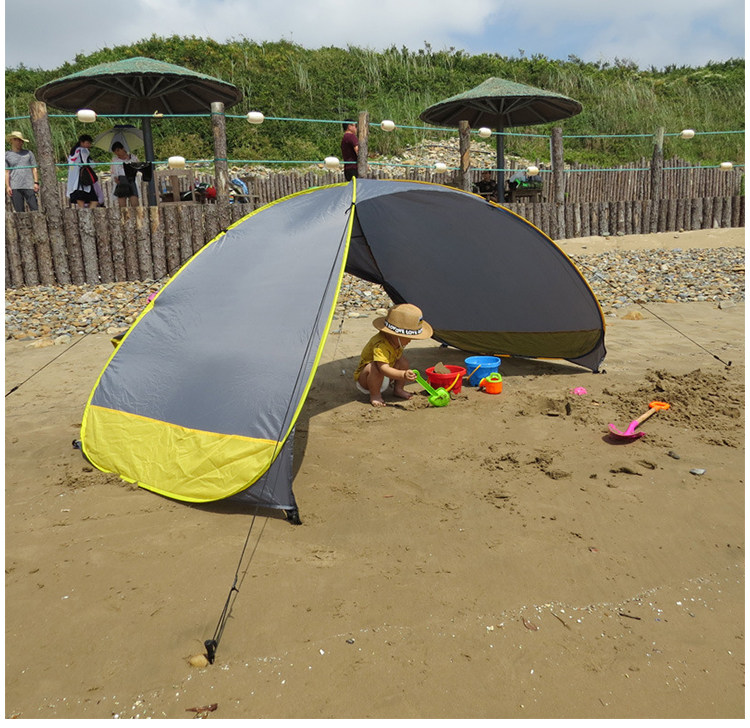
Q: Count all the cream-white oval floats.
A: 10